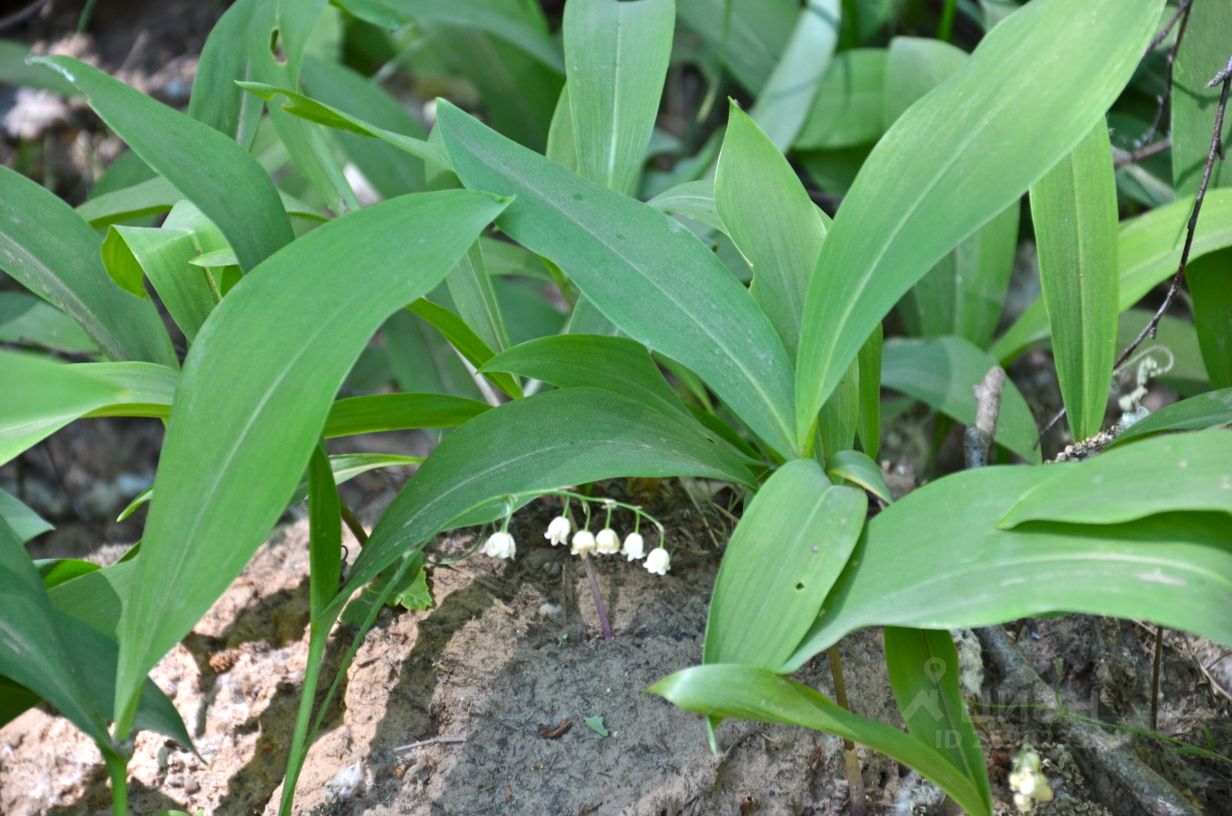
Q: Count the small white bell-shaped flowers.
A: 6